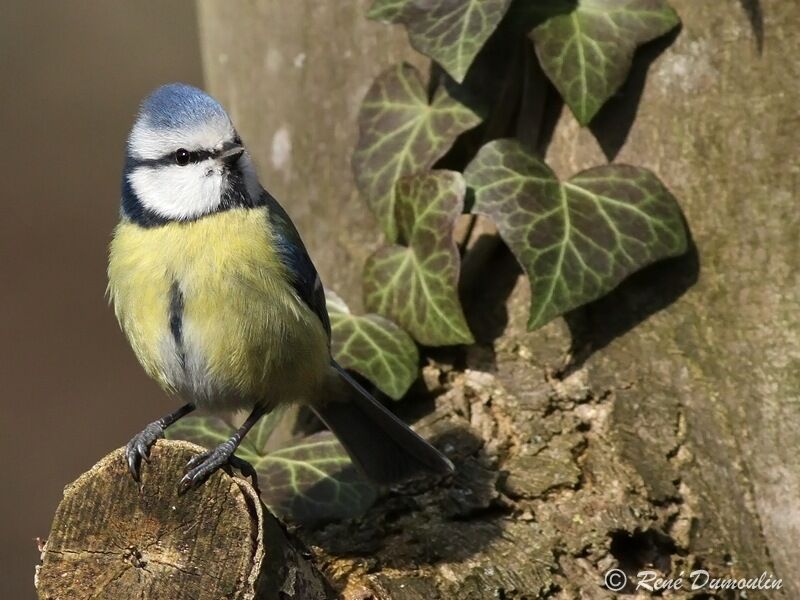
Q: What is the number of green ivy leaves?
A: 7